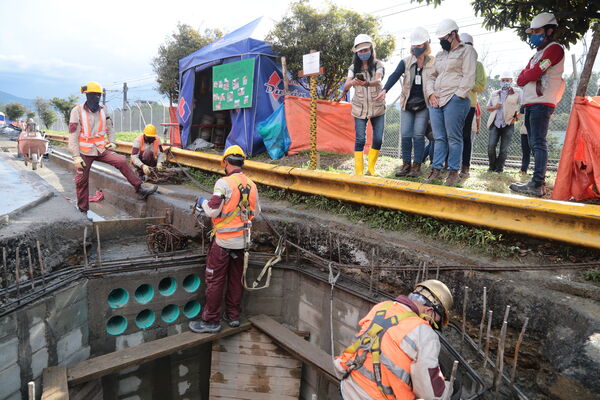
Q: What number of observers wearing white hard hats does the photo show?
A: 6